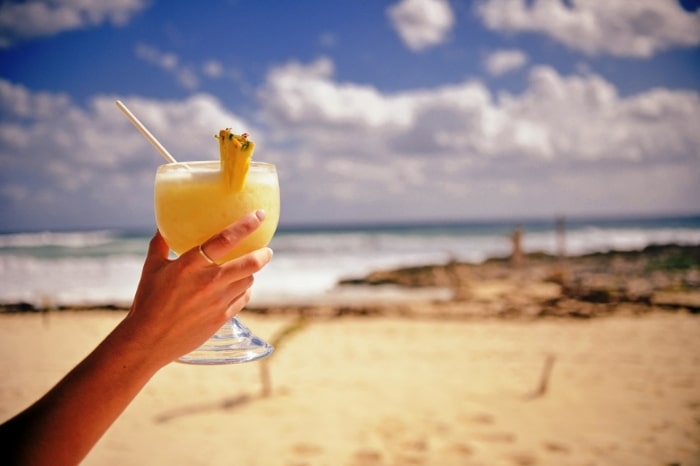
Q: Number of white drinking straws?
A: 1